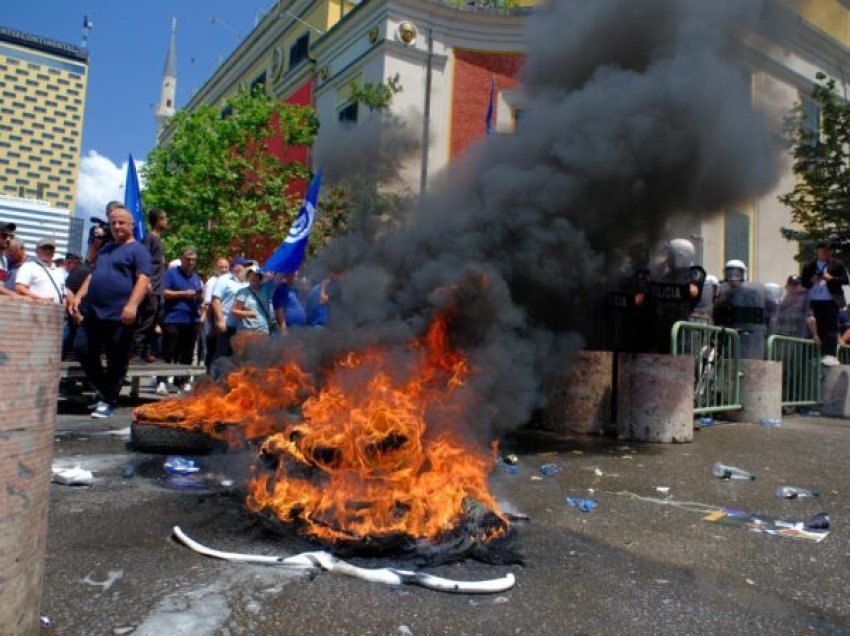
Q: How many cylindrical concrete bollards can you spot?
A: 5